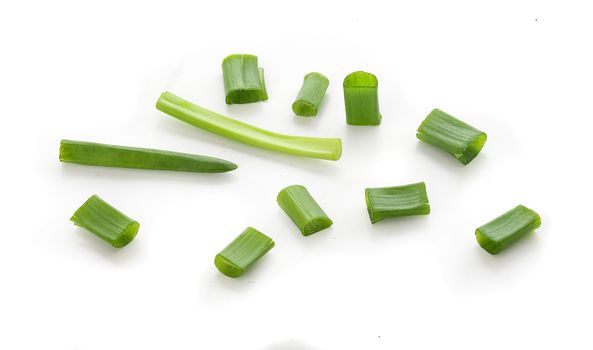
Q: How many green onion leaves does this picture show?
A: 11